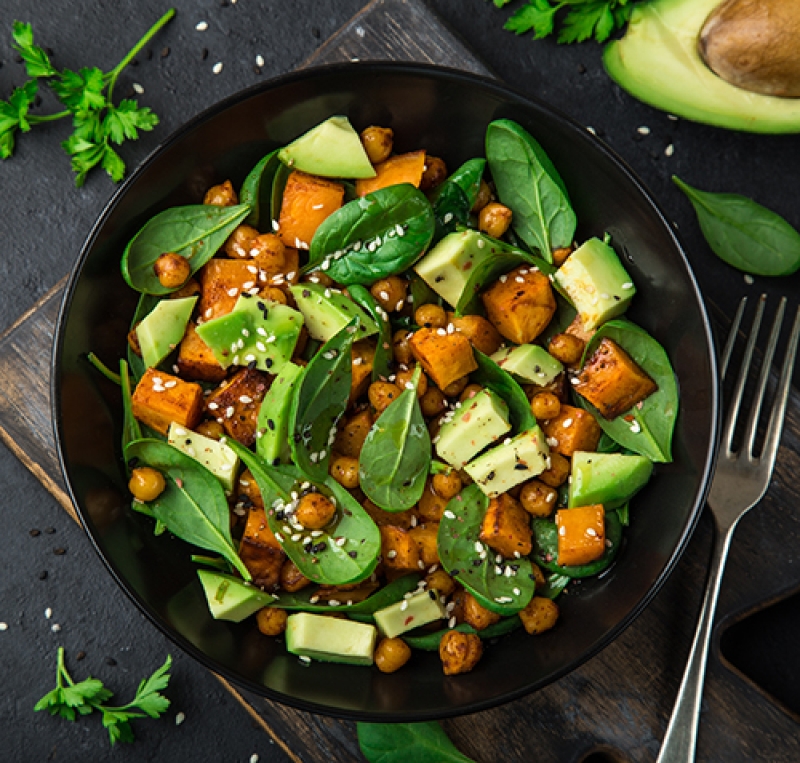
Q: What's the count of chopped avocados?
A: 15